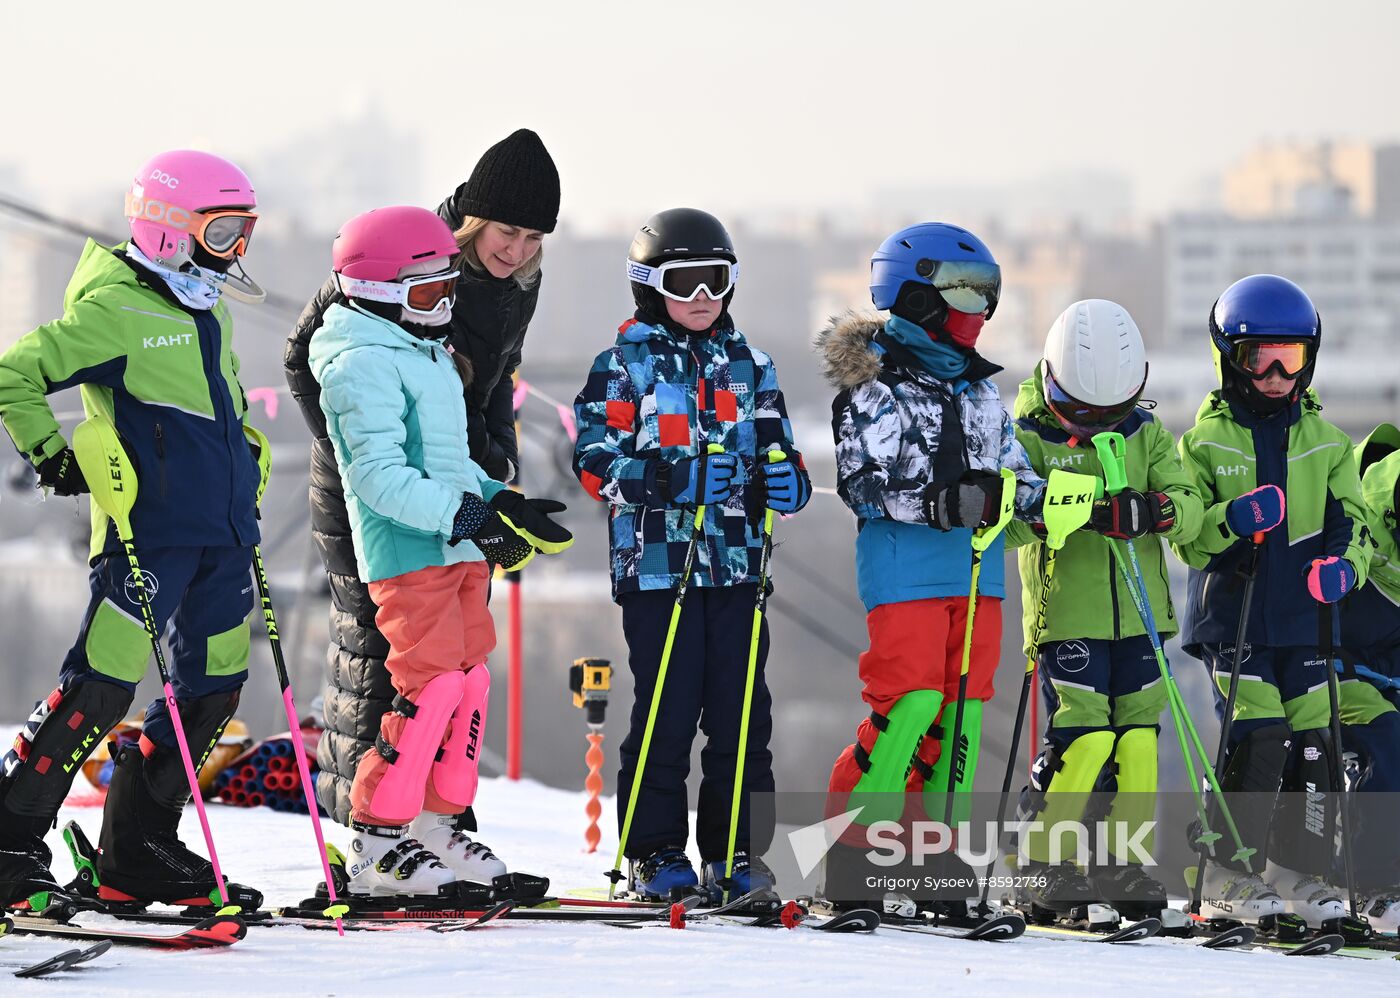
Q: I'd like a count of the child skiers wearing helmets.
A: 6